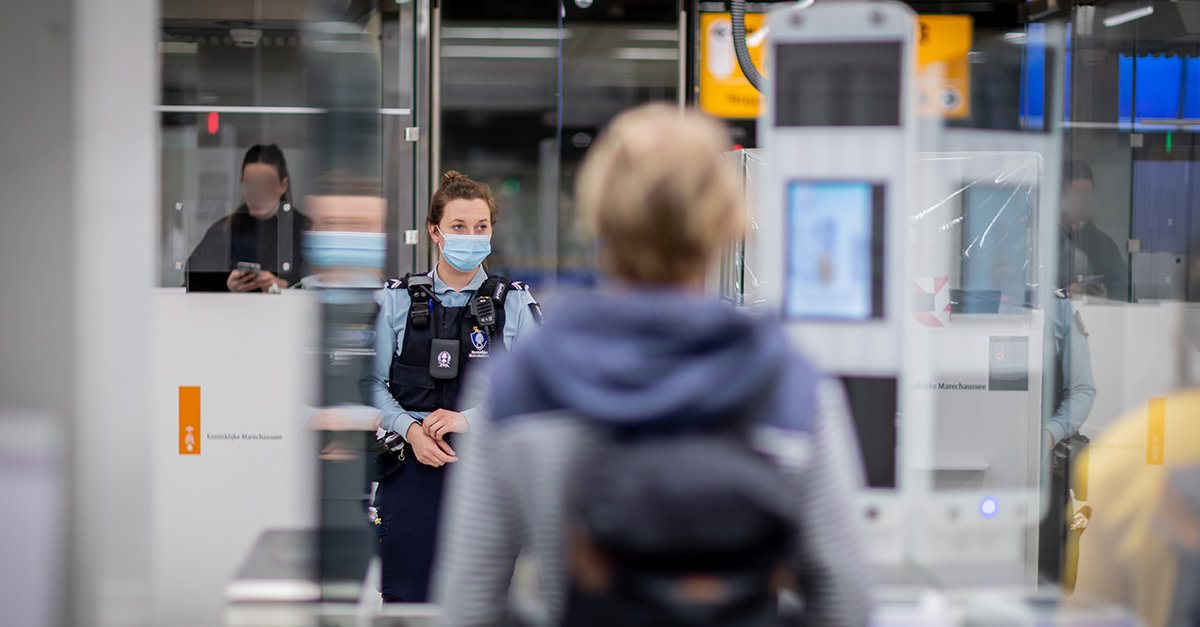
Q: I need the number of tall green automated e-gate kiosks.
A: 0